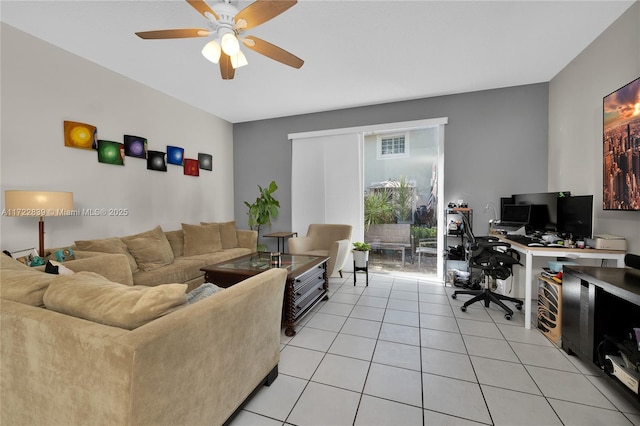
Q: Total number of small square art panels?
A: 7